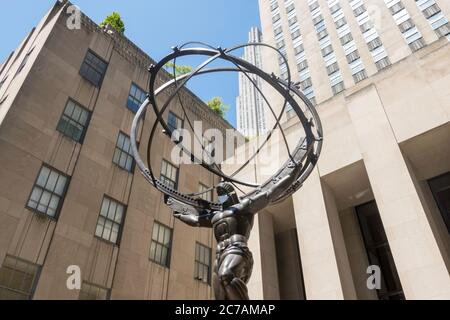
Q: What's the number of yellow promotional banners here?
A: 0